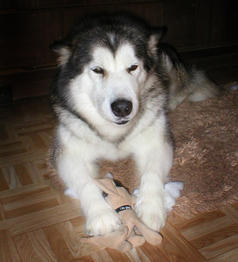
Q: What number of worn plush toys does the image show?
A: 1